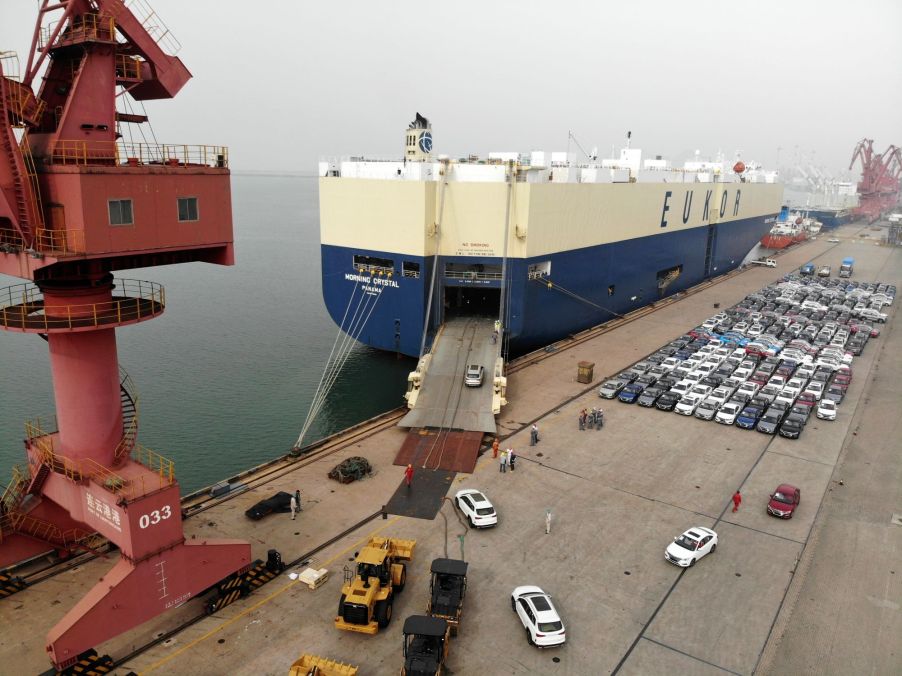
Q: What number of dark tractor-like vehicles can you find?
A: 2